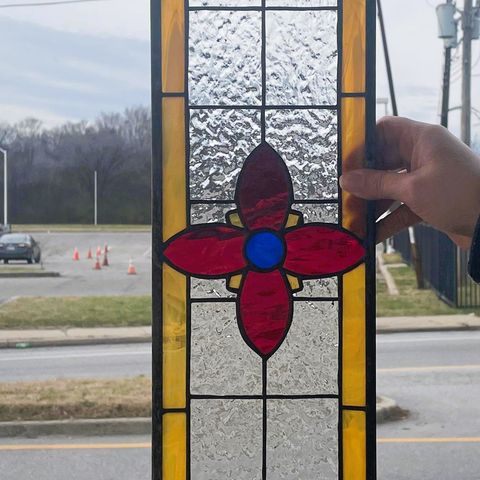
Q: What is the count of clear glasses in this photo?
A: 14